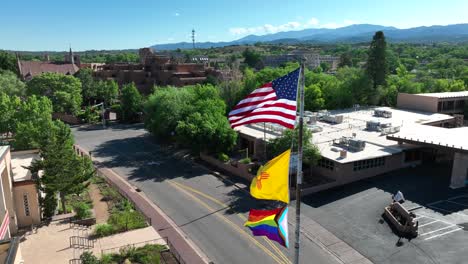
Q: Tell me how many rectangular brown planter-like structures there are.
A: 1